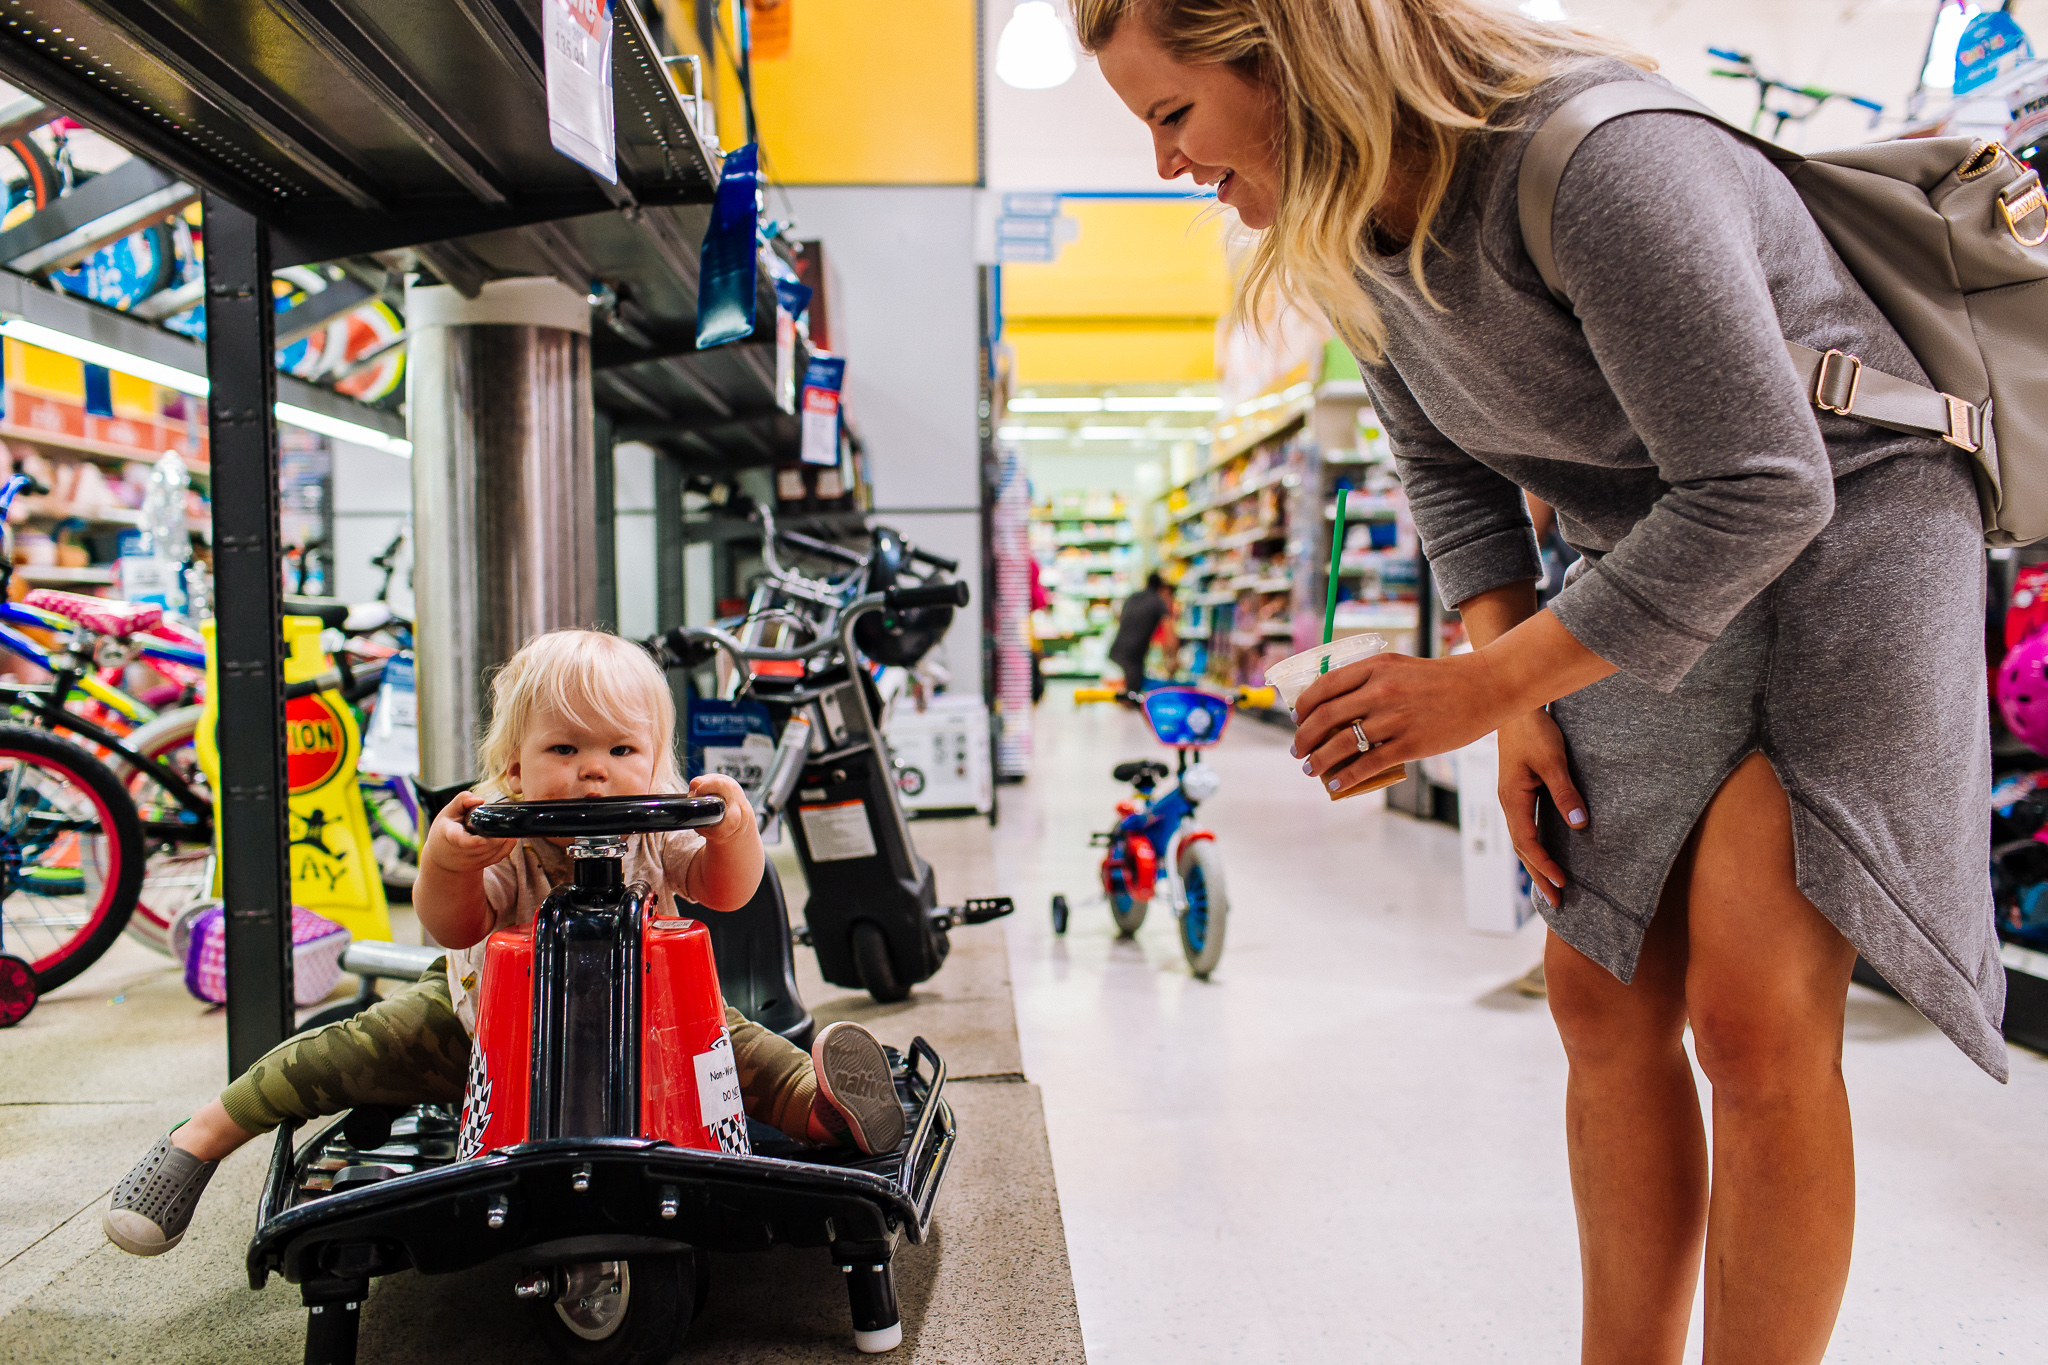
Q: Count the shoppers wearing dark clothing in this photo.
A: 1